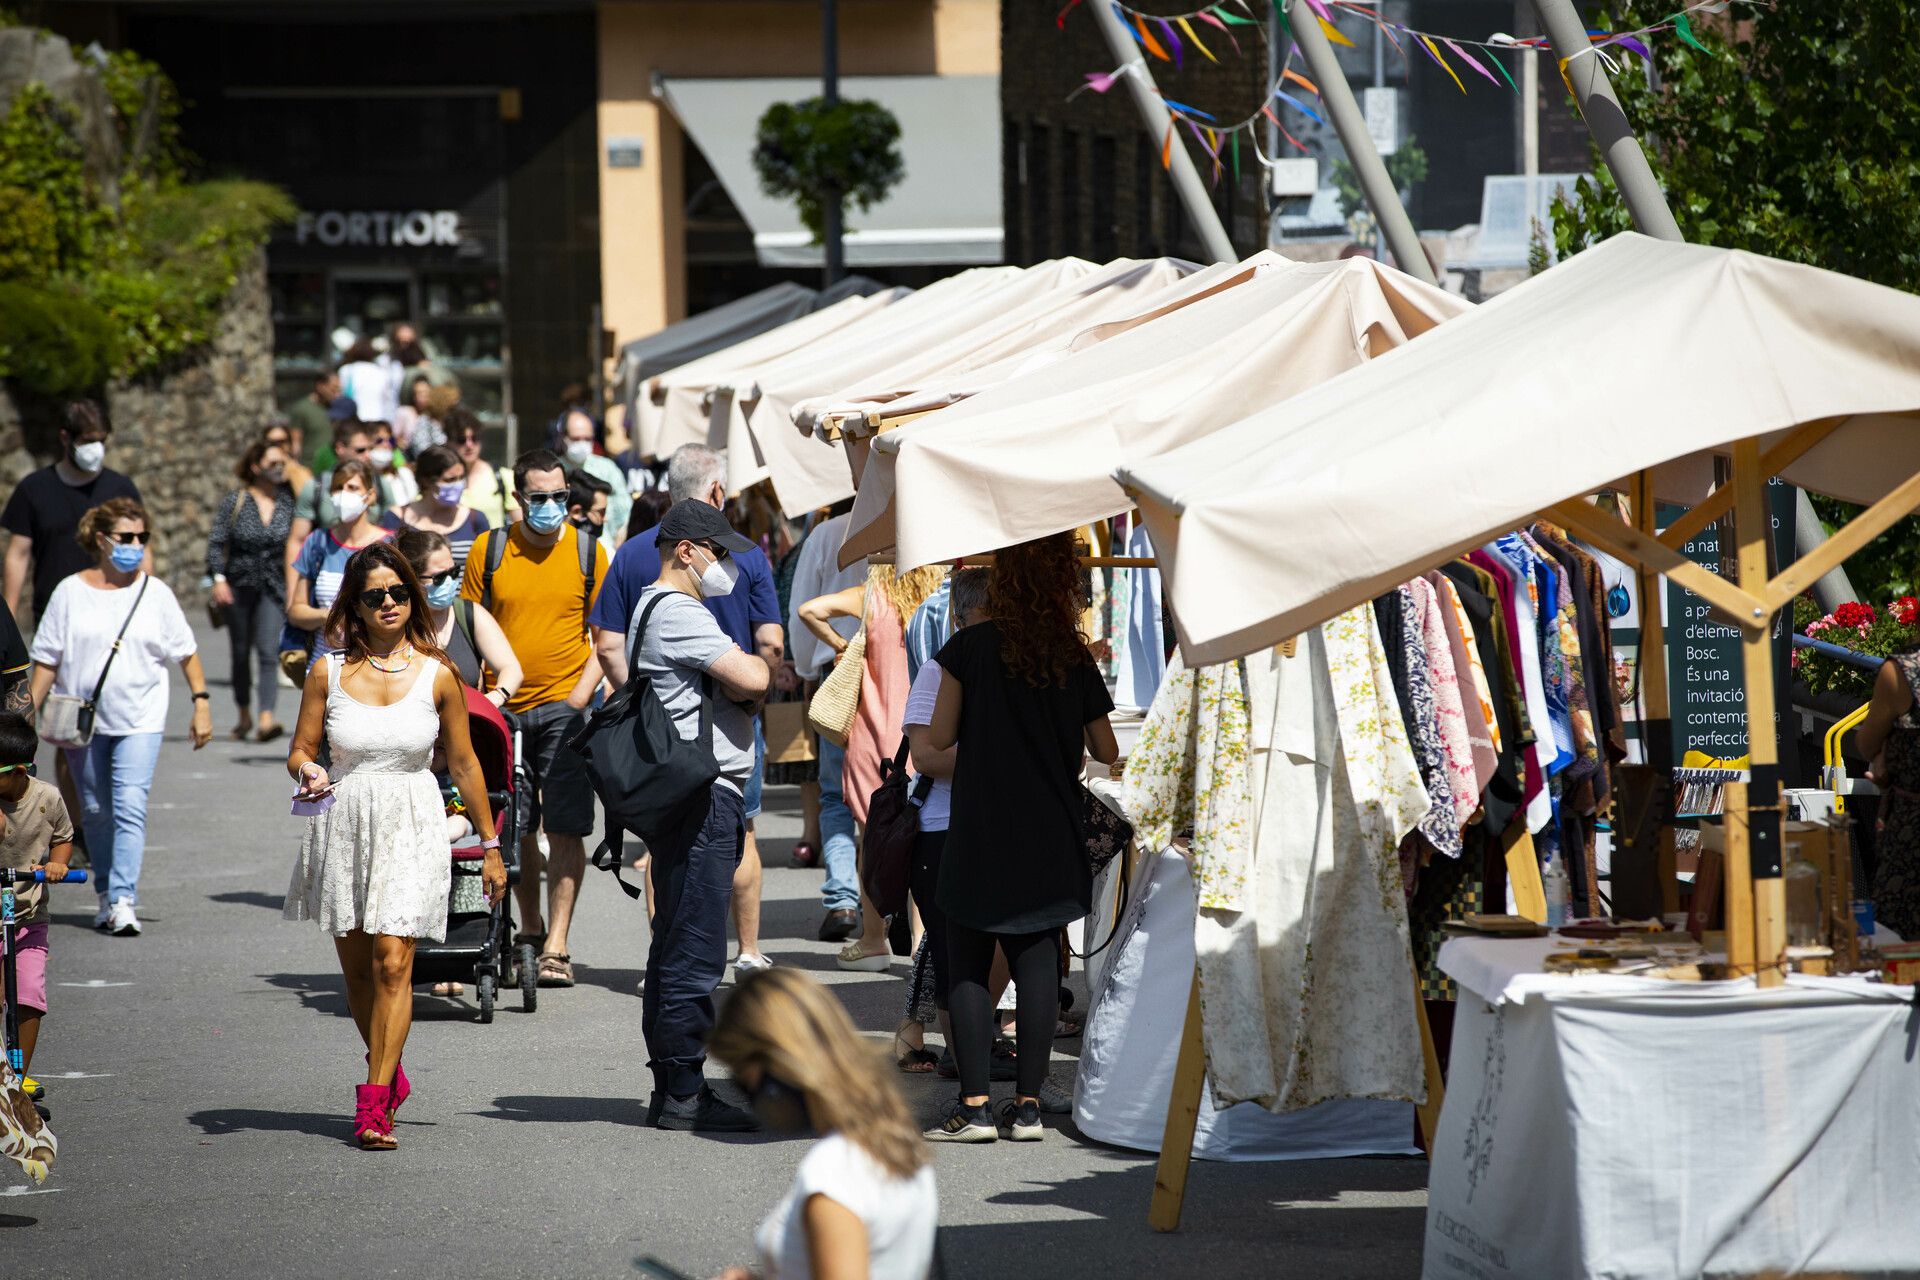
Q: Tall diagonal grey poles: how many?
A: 3